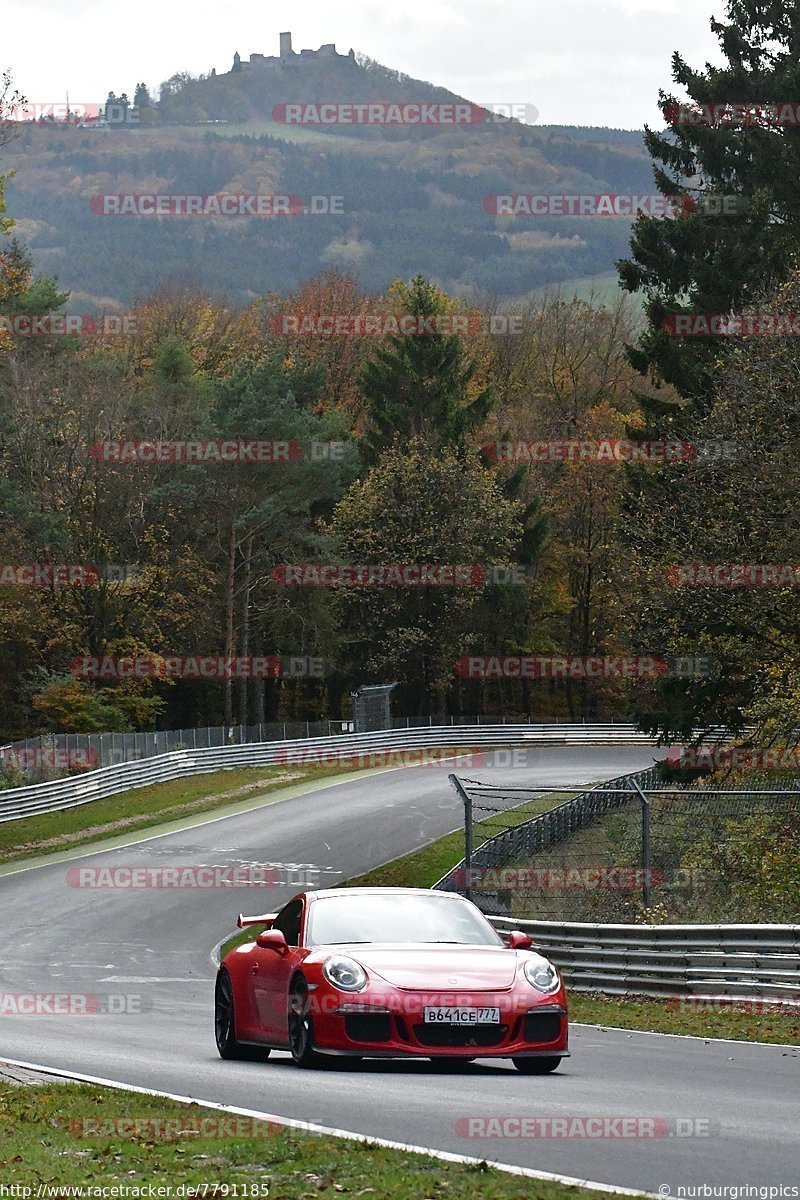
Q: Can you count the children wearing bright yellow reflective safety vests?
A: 0